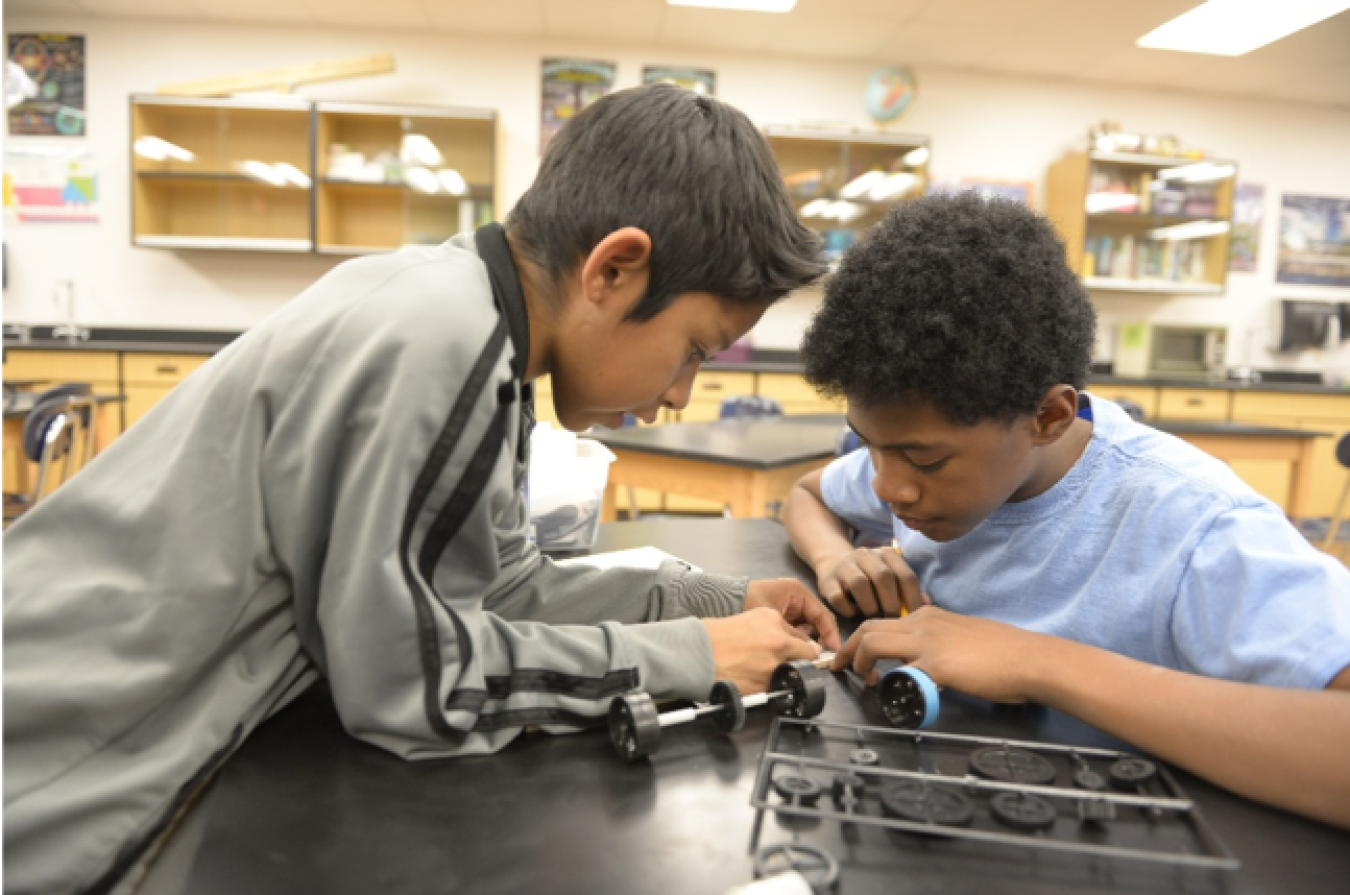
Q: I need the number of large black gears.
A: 2